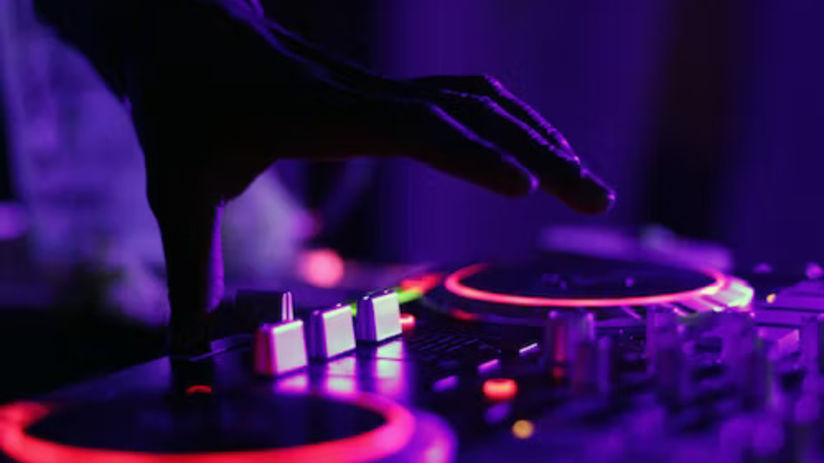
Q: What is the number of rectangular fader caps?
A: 3